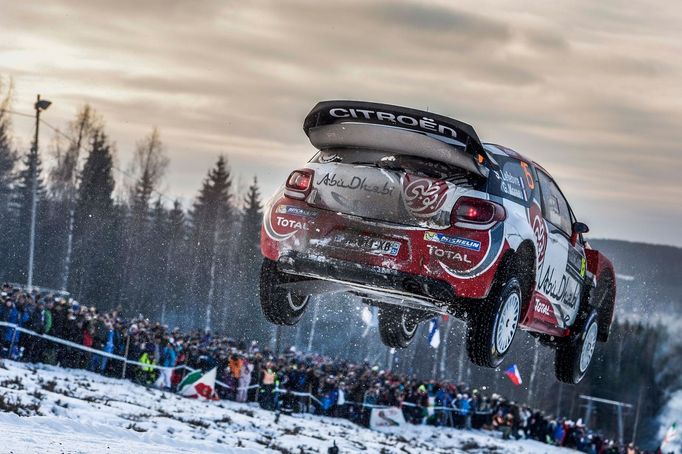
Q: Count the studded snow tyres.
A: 4